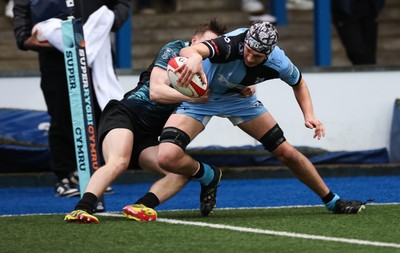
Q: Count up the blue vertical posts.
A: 3